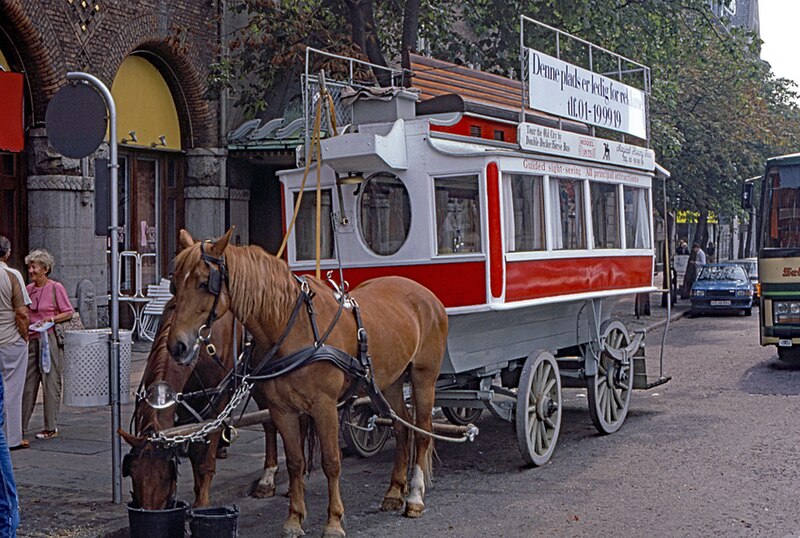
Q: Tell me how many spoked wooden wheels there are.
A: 4